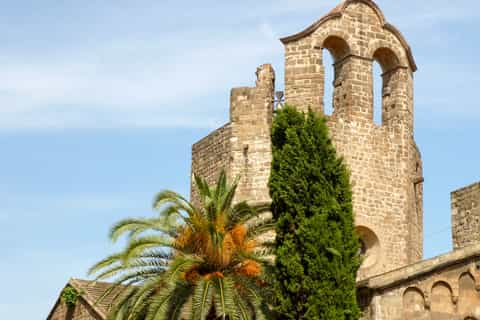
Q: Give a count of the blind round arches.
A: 3